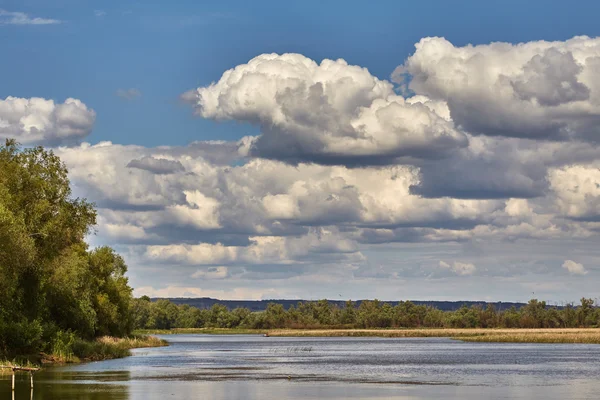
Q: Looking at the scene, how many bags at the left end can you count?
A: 0